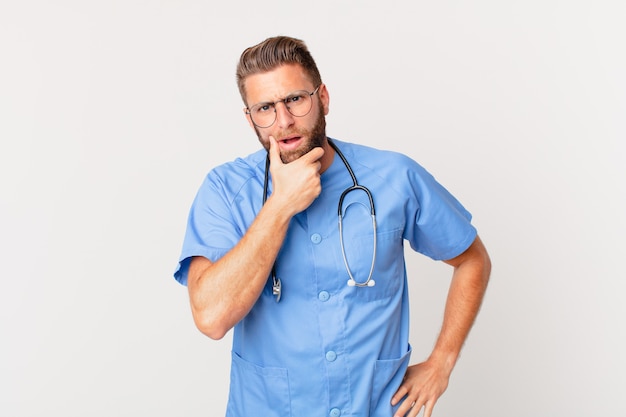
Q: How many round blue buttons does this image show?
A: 4